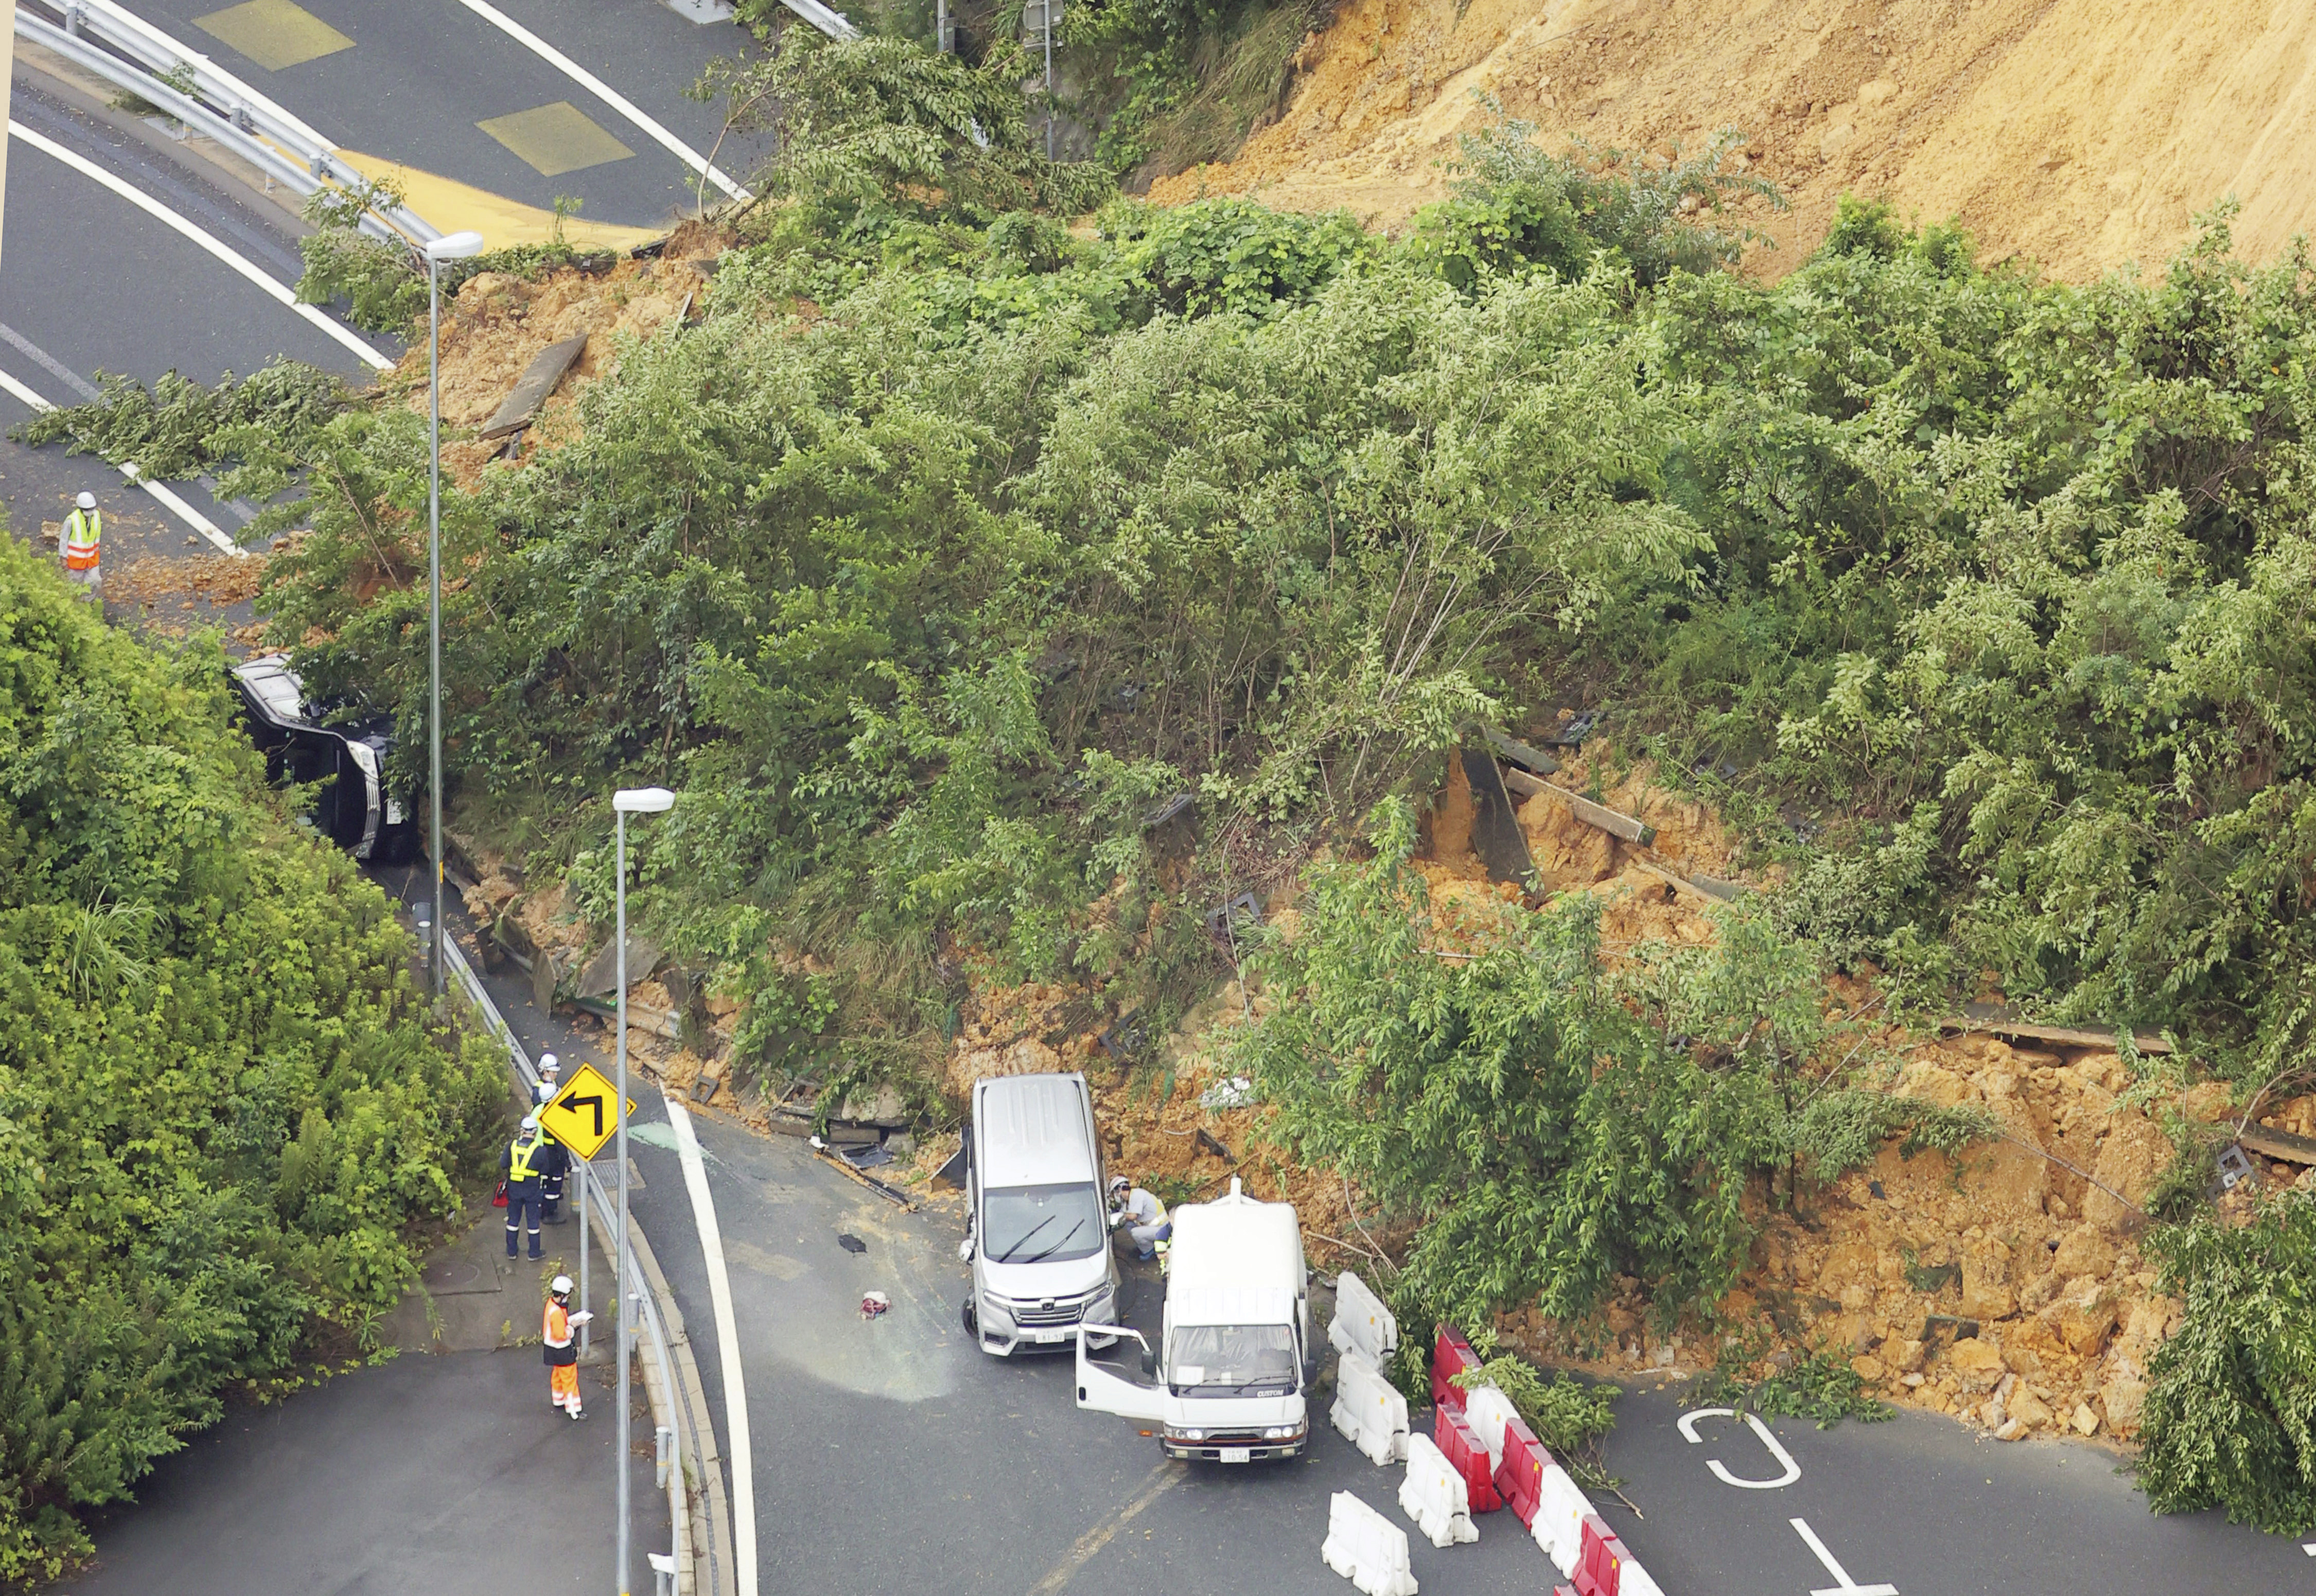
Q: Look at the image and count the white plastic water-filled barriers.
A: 7